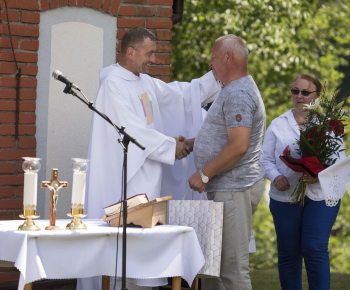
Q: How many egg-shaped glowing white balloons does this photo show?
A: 0